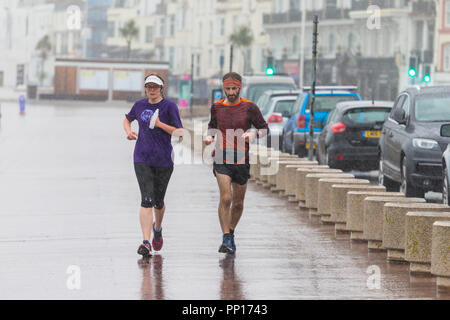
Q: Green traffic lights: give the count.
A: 3